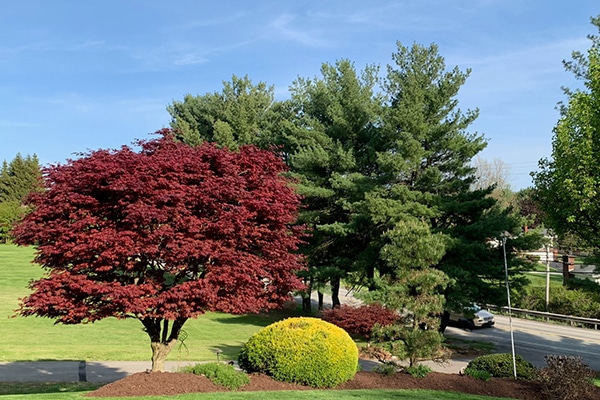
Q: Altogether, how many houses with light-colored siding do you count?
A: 1